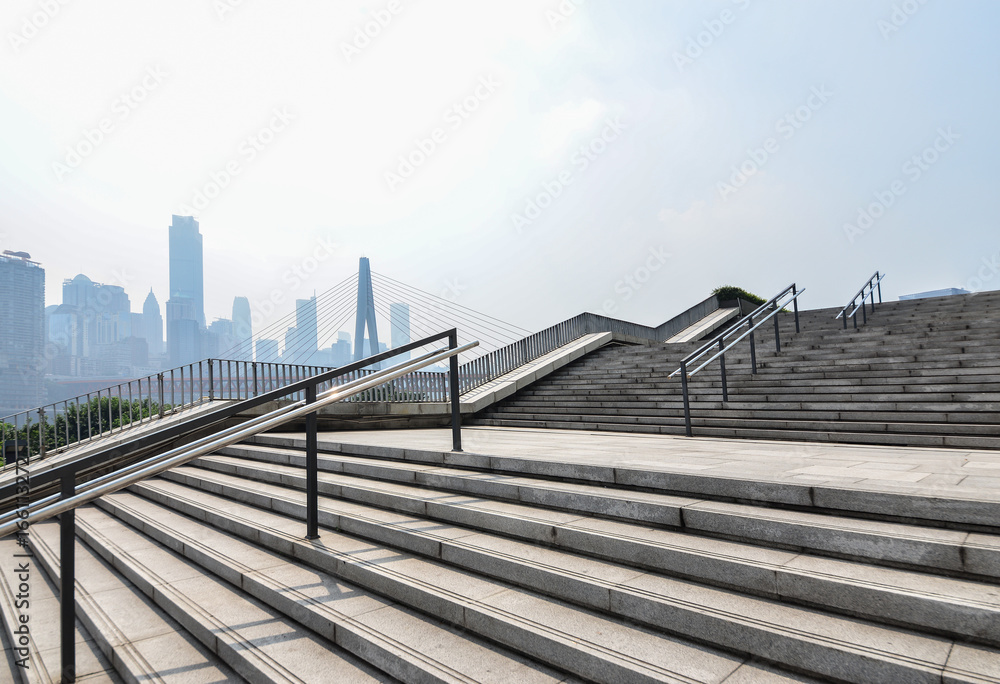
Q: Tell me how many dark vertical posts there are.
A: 13